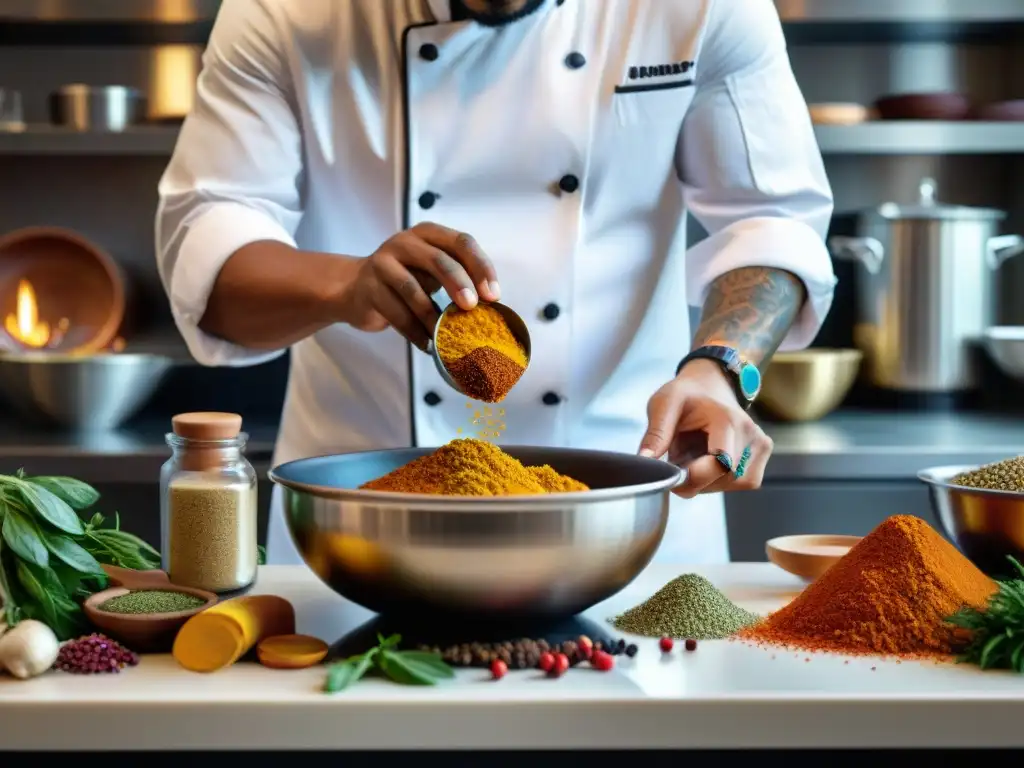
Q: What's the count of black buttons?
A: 7